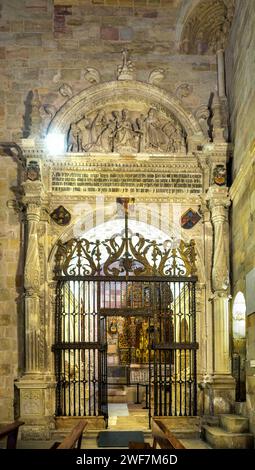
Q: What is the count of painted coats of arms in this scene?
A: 4